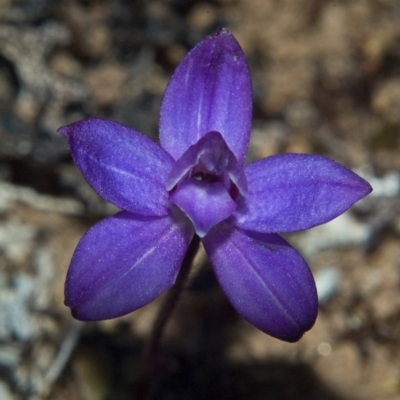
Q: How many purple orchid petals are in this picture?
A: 5